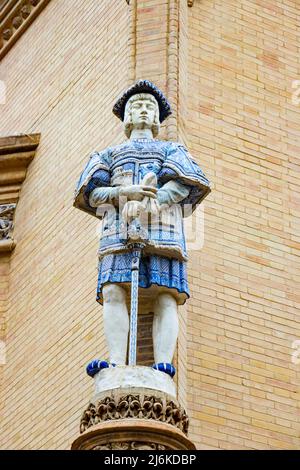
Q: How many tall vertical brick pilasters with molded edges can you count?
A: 1